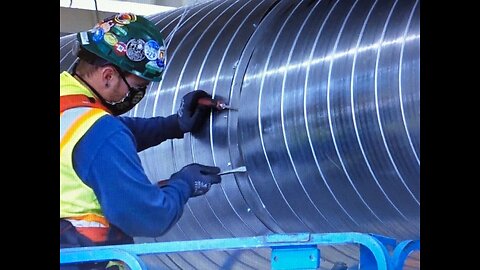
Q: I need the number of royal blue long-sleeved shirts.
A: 1